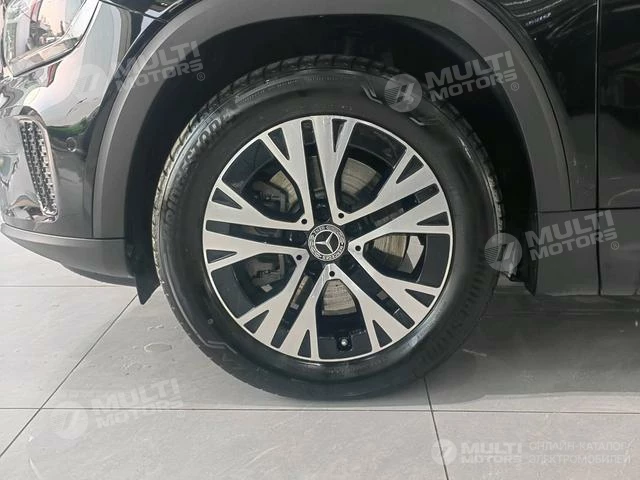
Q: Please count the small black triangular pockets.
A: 10